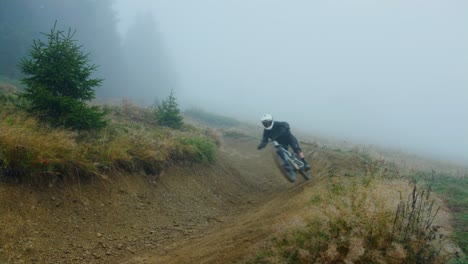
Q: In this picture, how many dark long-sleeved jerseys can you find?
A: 1